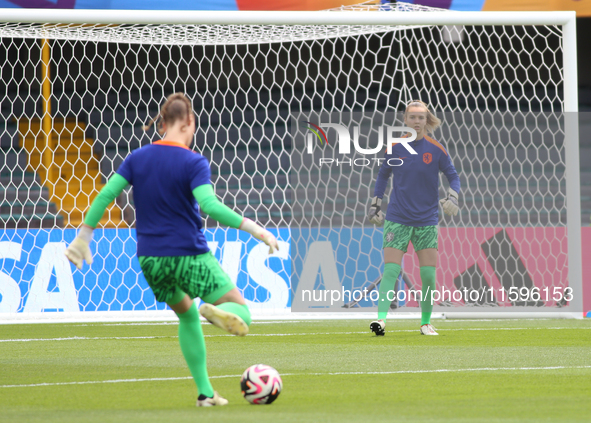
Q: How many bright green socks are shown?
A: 4